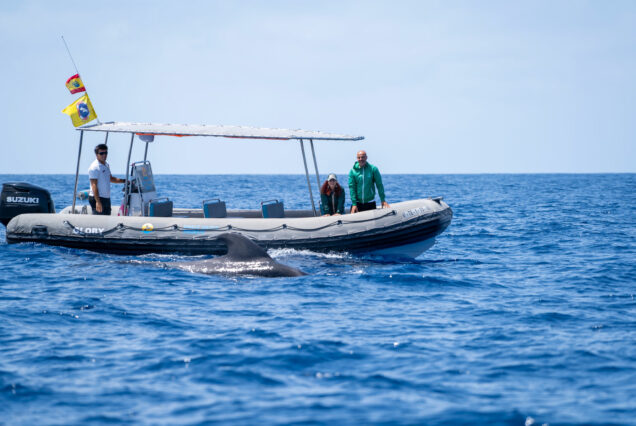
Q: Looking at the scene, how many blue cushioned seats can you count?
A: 3